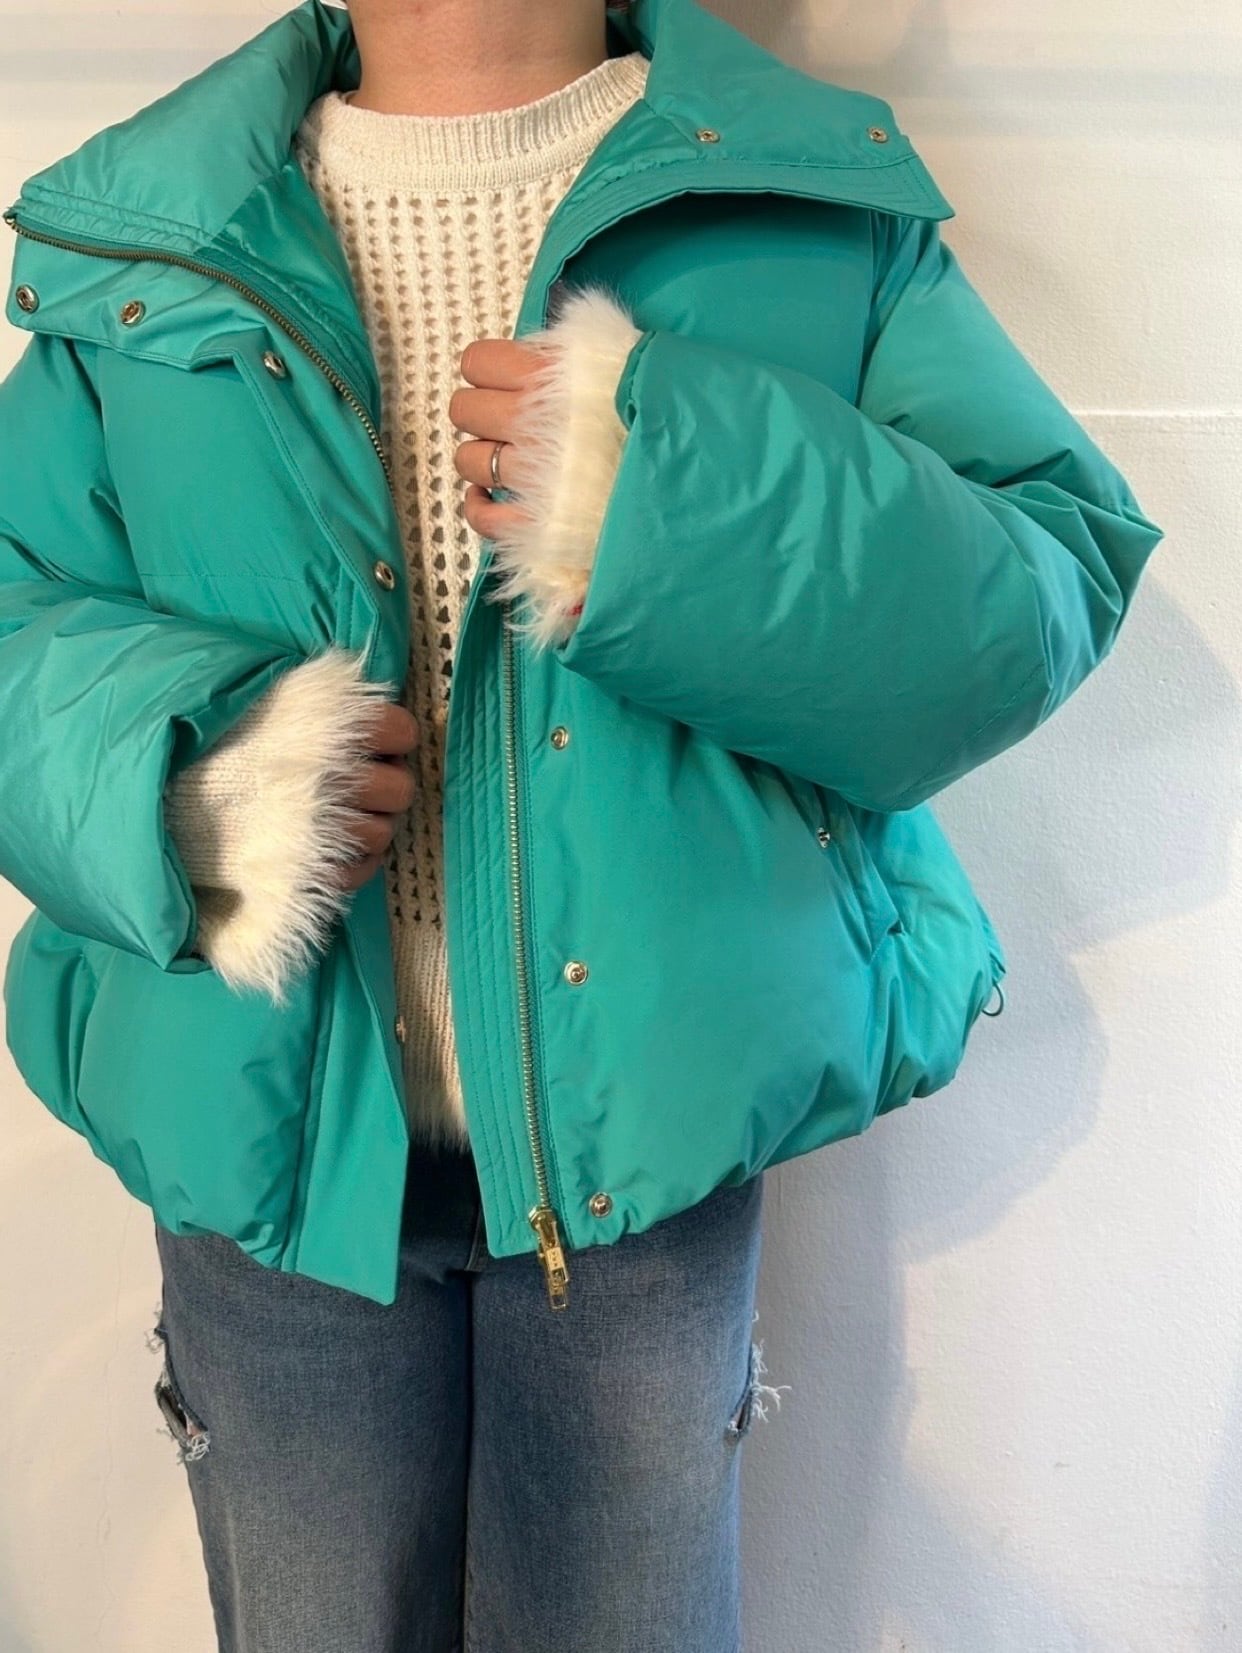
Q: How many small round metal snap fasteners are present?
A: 11